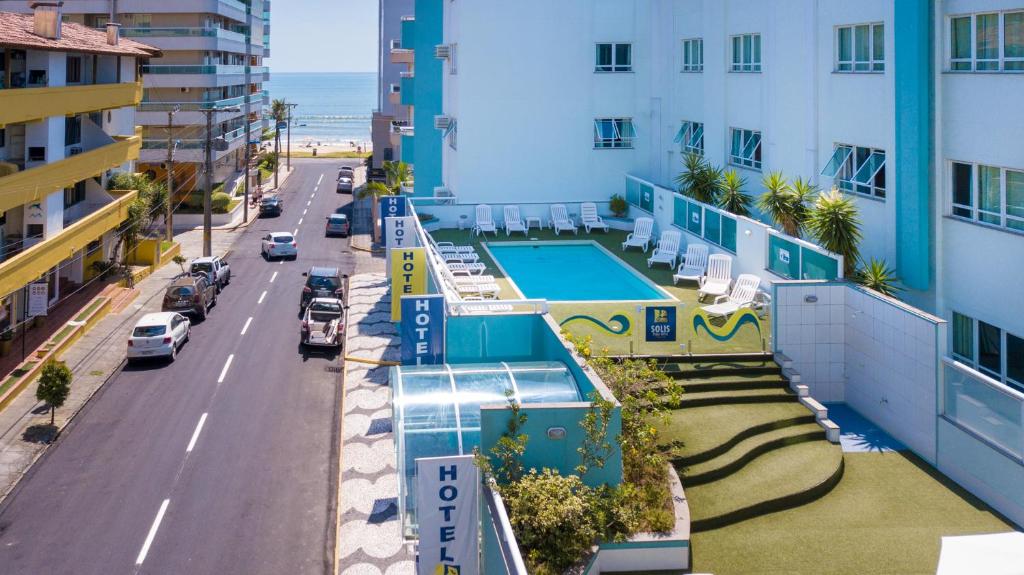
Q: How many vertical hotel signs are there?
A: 5